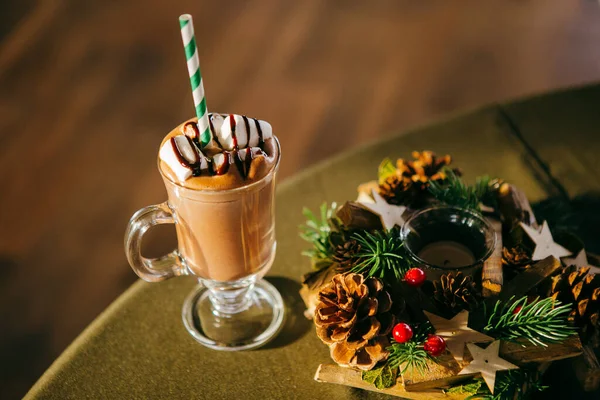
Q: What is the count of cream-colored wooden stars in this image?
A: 5